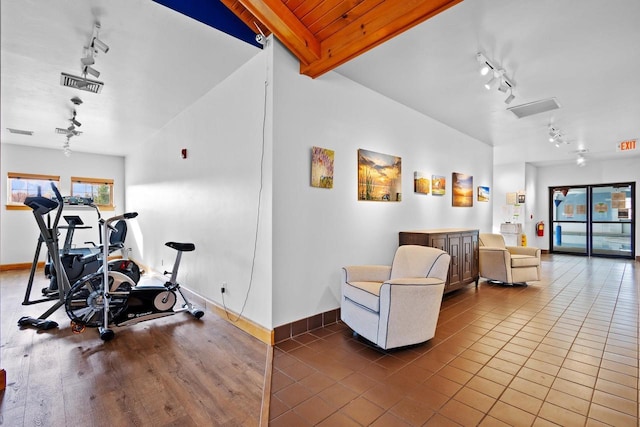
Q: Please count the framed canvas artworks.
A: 6